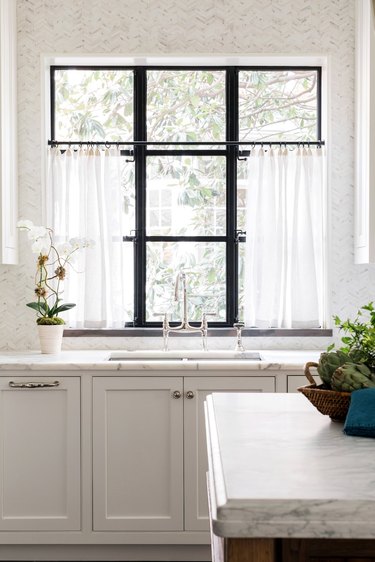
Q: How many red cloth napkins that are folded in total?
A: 0